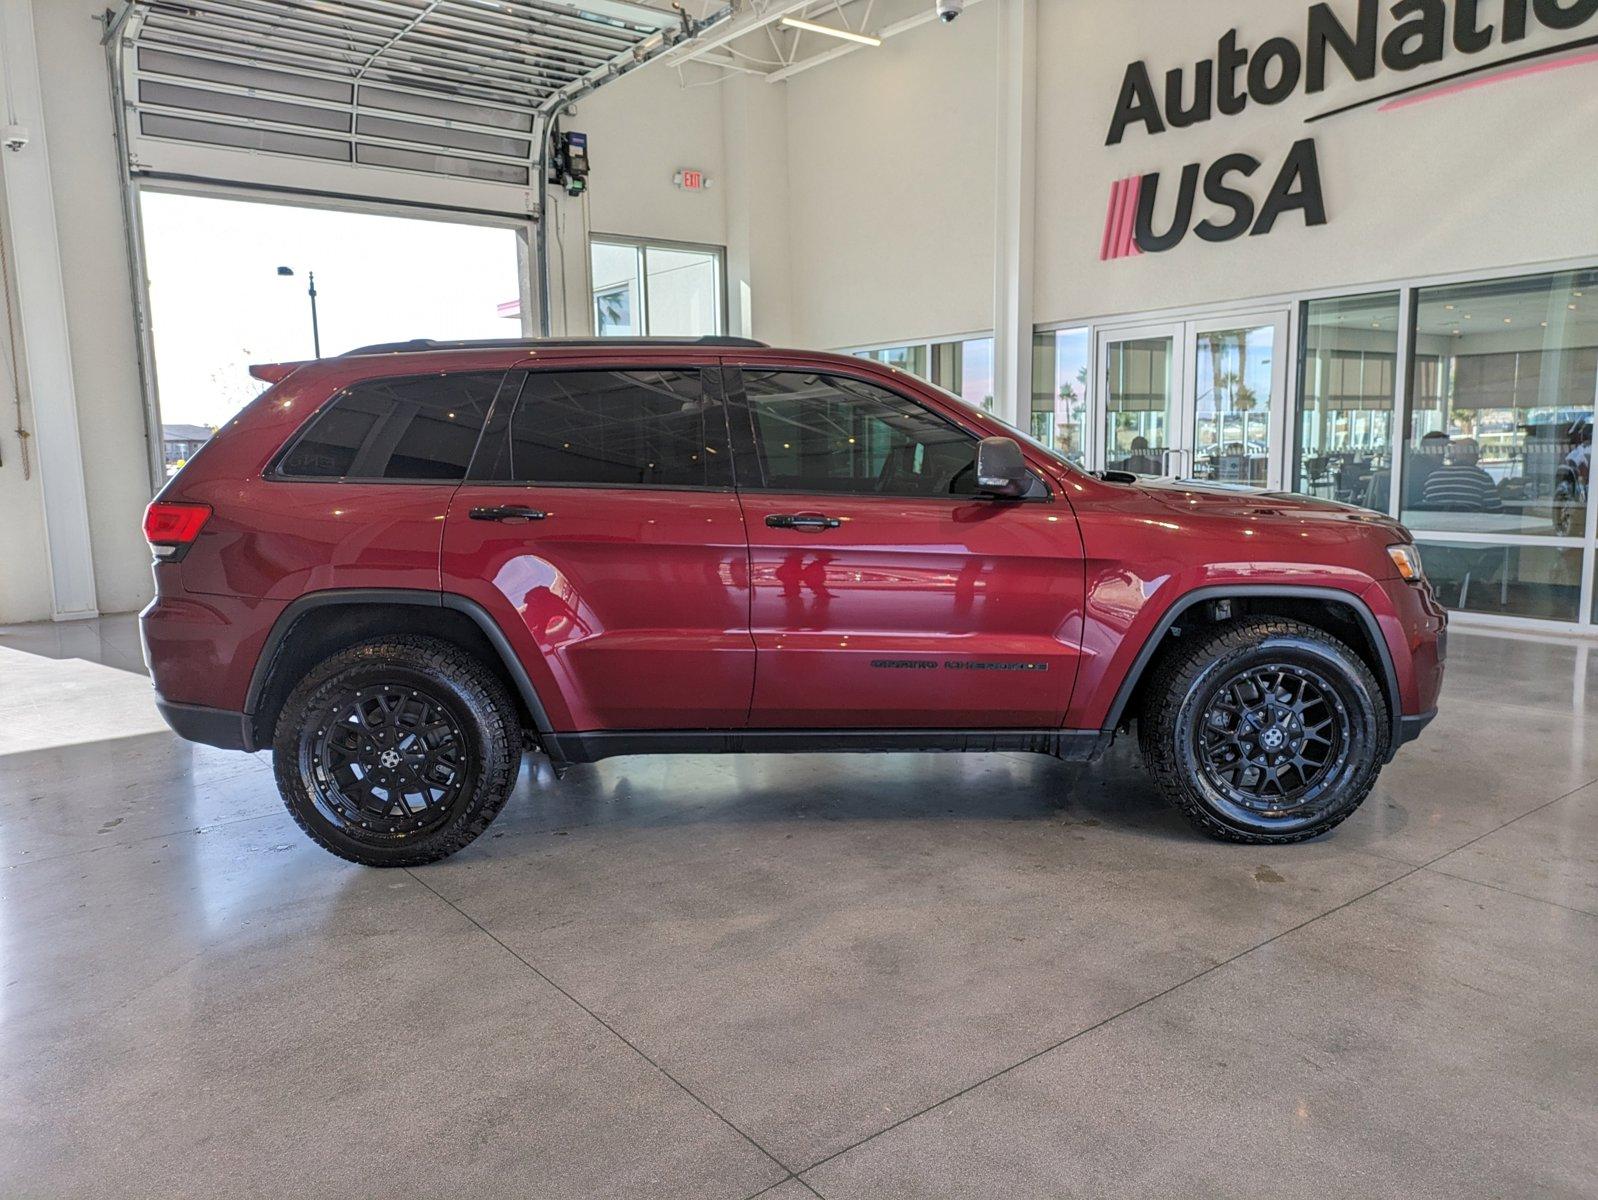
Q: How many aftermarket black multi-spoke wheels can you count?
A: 2